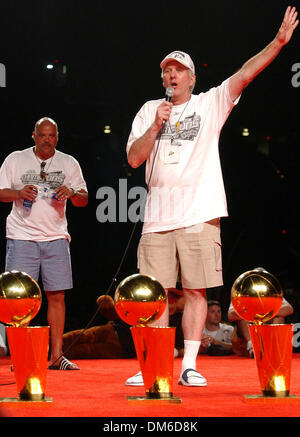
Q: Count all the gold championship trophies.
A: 3